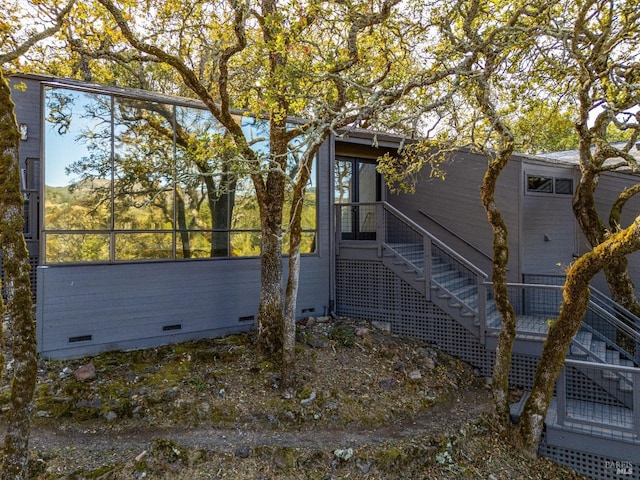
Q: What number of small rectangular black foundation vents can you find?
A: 4